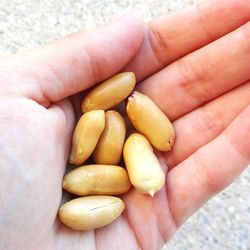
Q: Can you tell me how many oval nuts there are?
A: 7